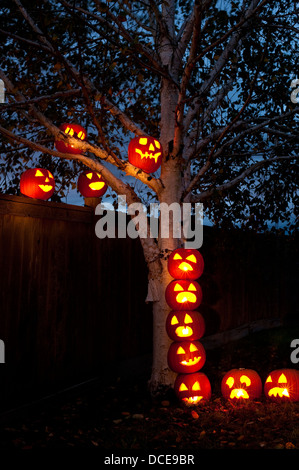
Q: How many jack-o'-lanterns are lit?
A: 11